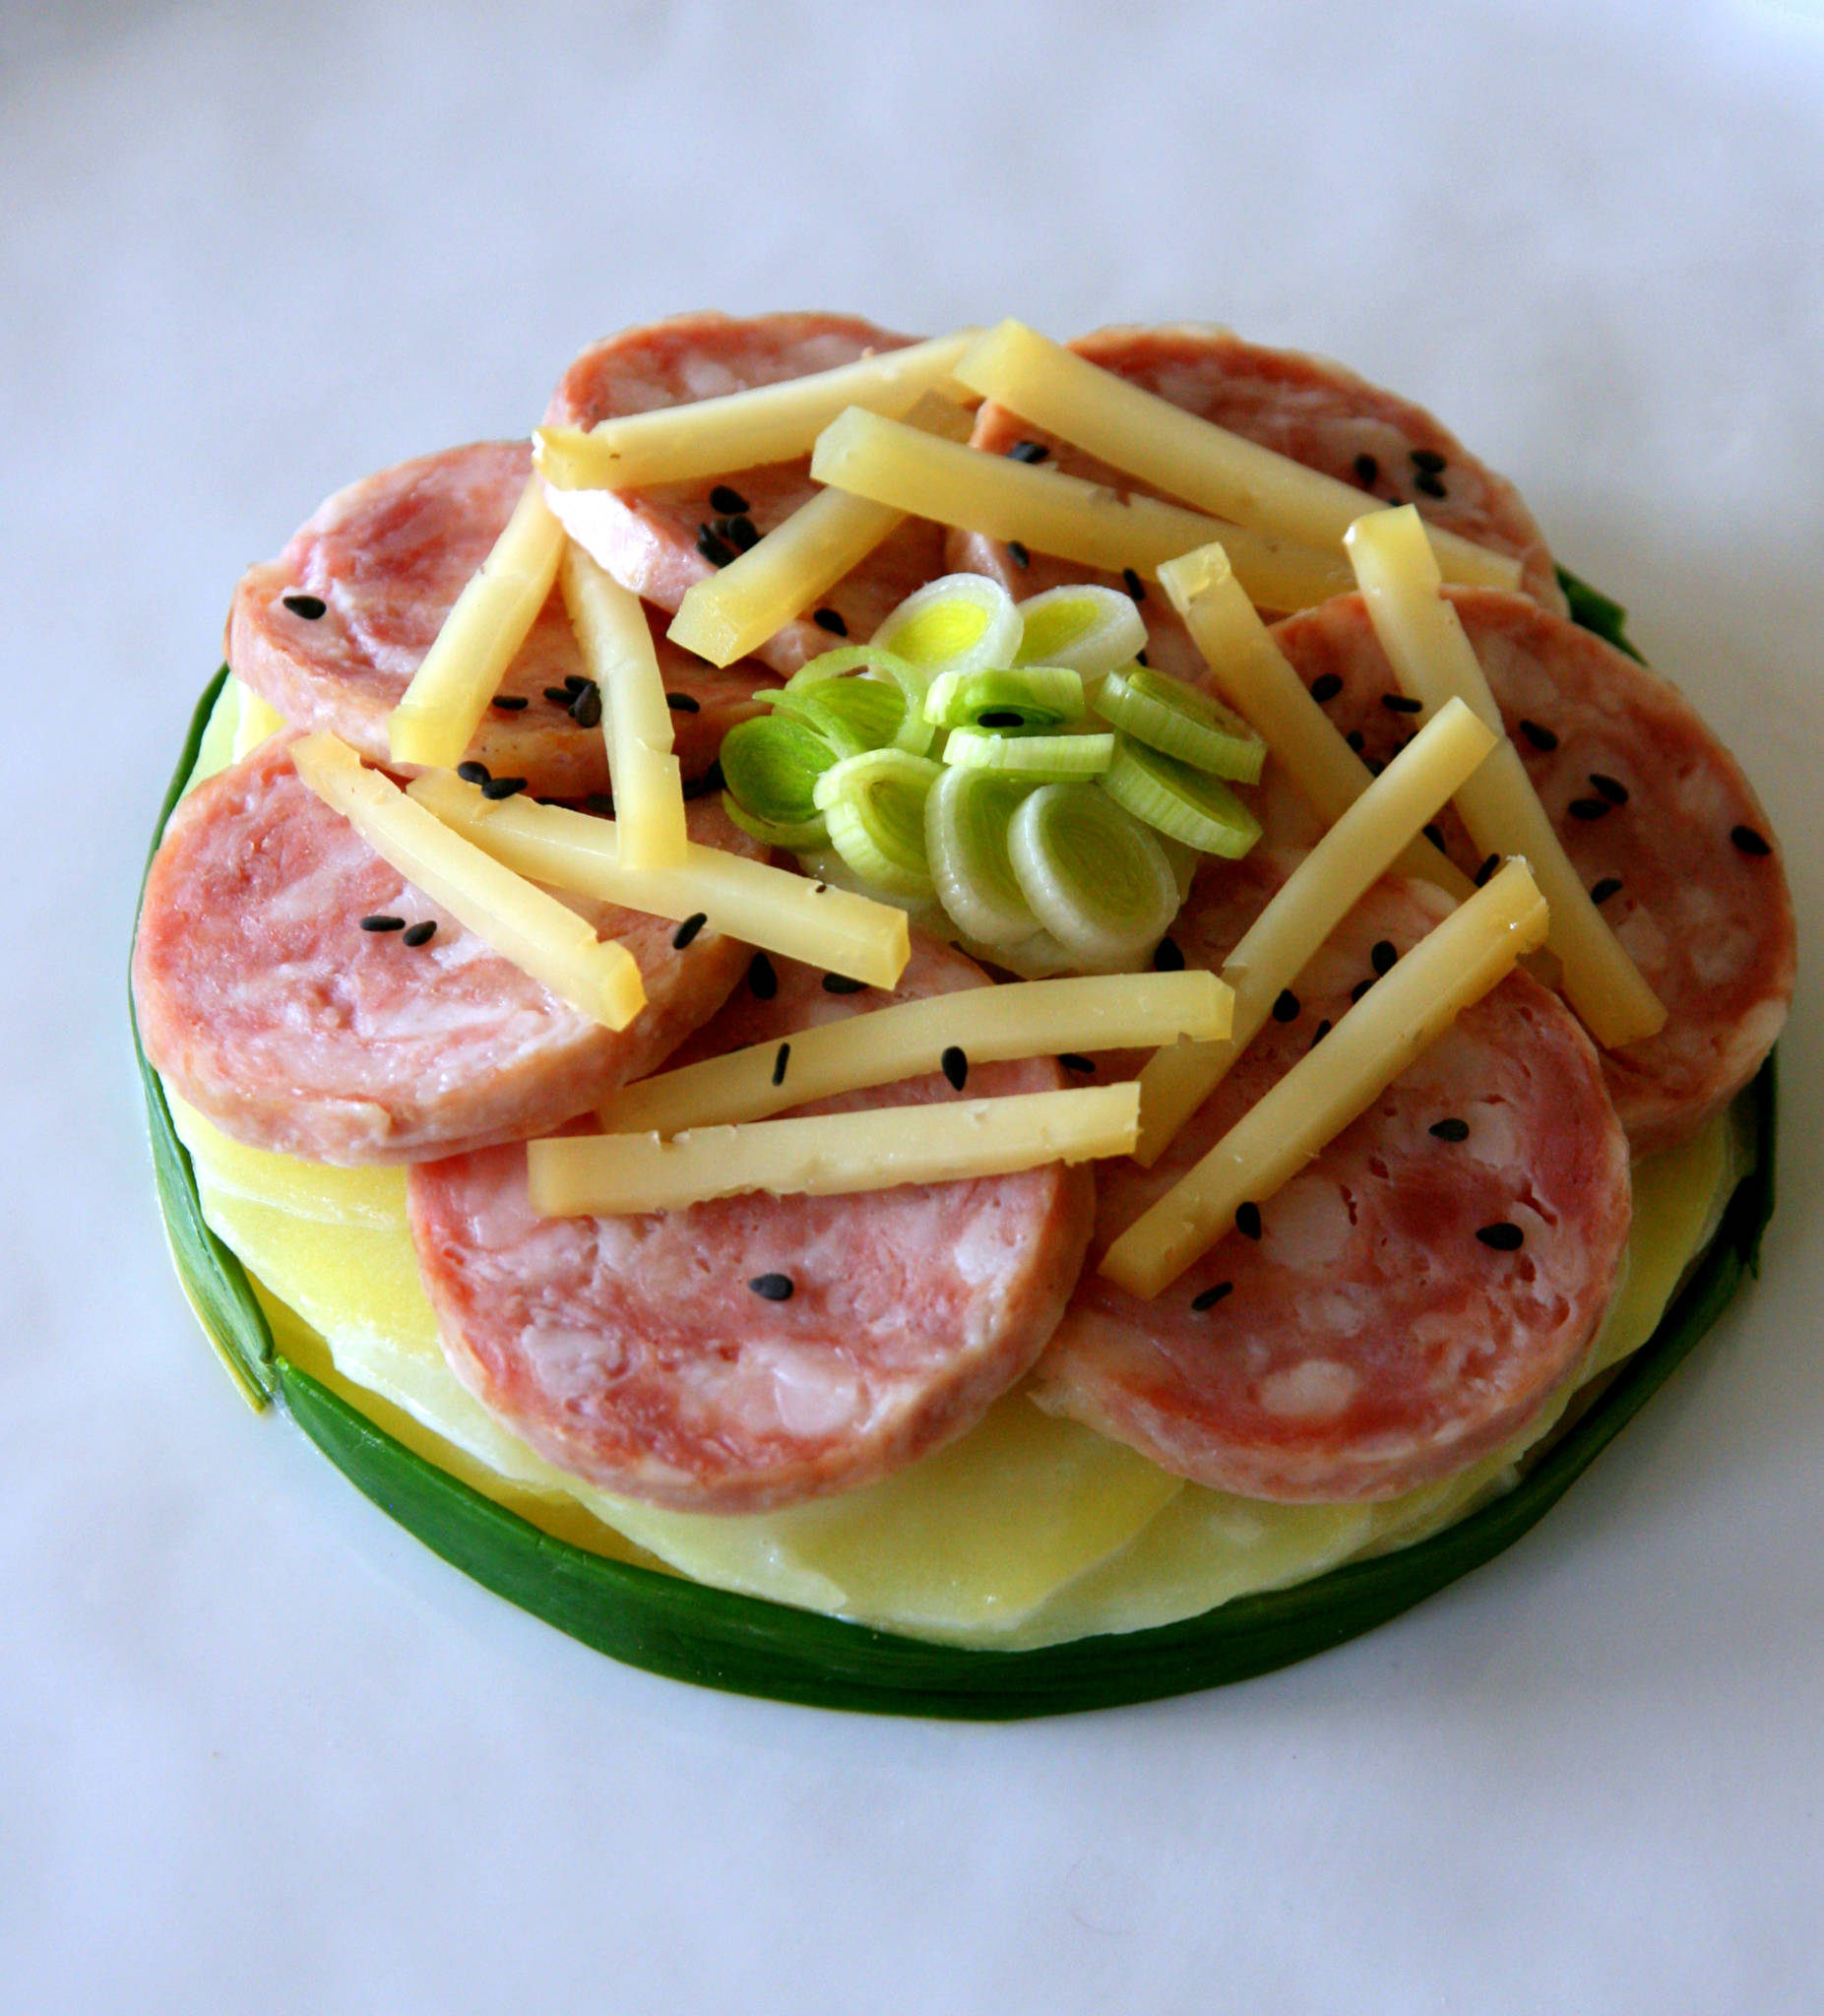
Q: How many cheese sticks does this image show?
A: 14